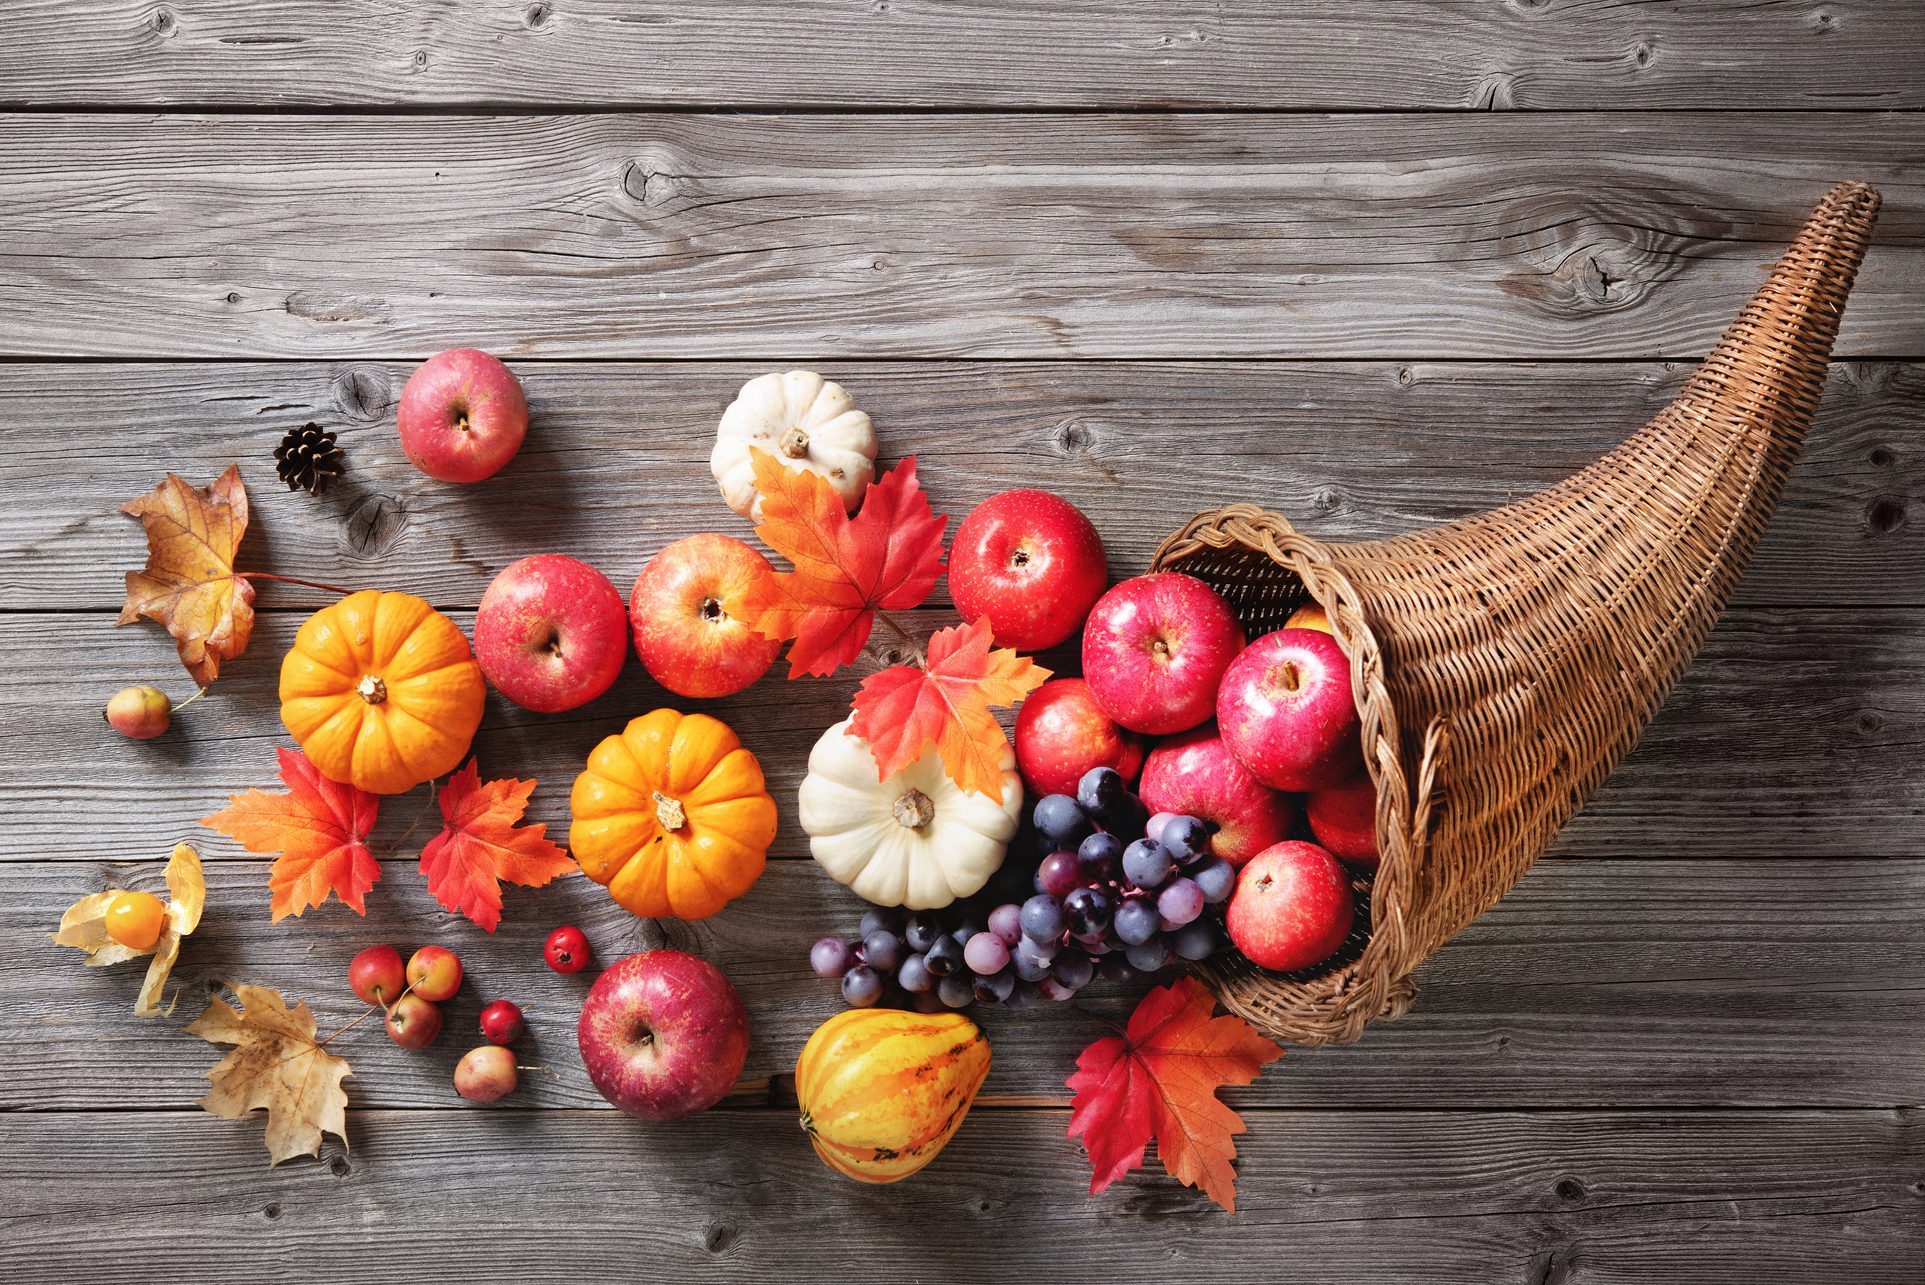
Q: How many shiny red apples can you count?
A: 11